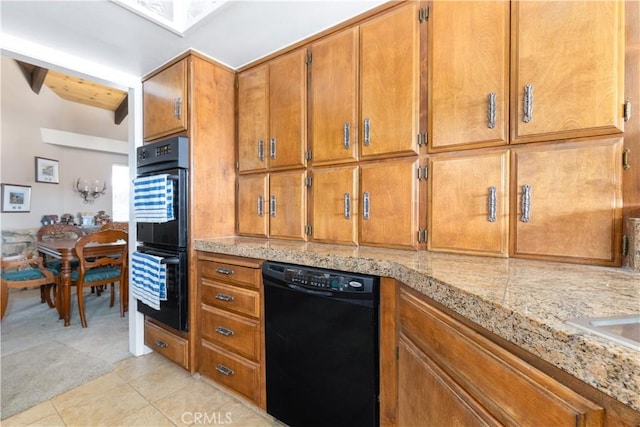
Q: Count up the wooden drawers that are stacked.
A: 4